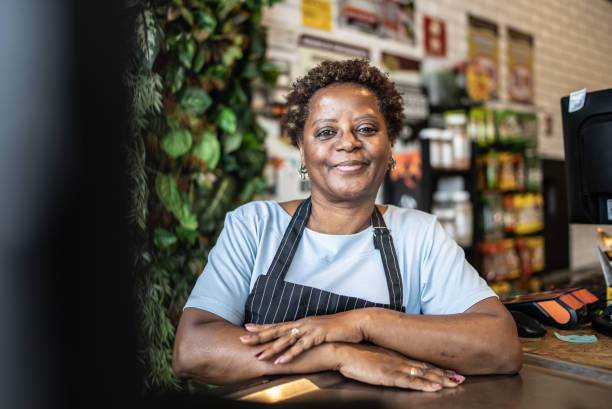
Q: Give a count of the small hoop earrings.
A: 2